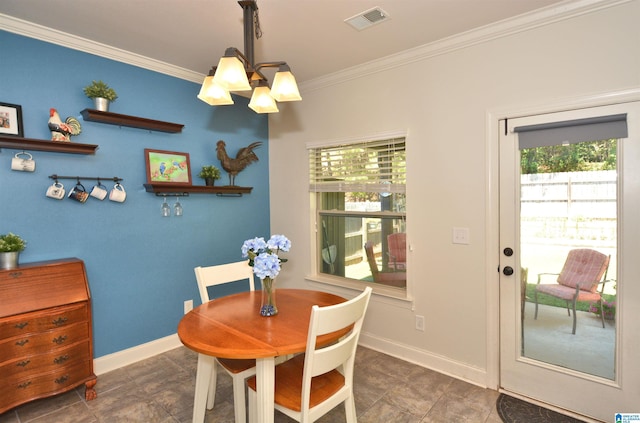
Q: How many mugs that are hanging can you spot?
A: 5